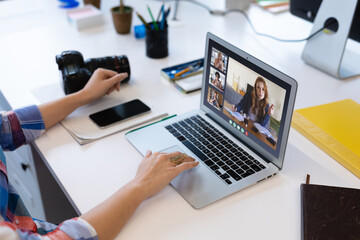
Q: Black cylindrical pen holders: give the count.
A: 1